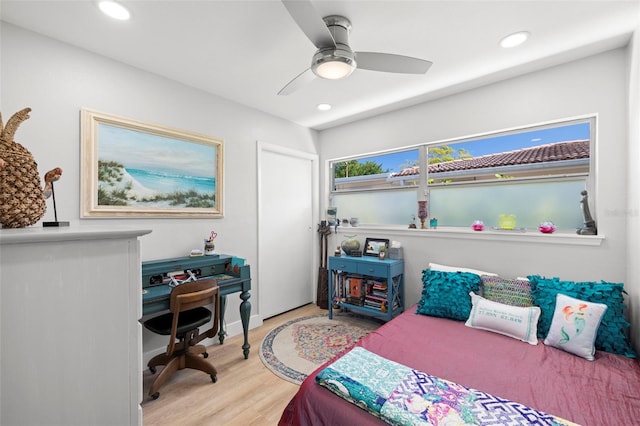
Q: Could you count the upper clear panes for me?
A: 2